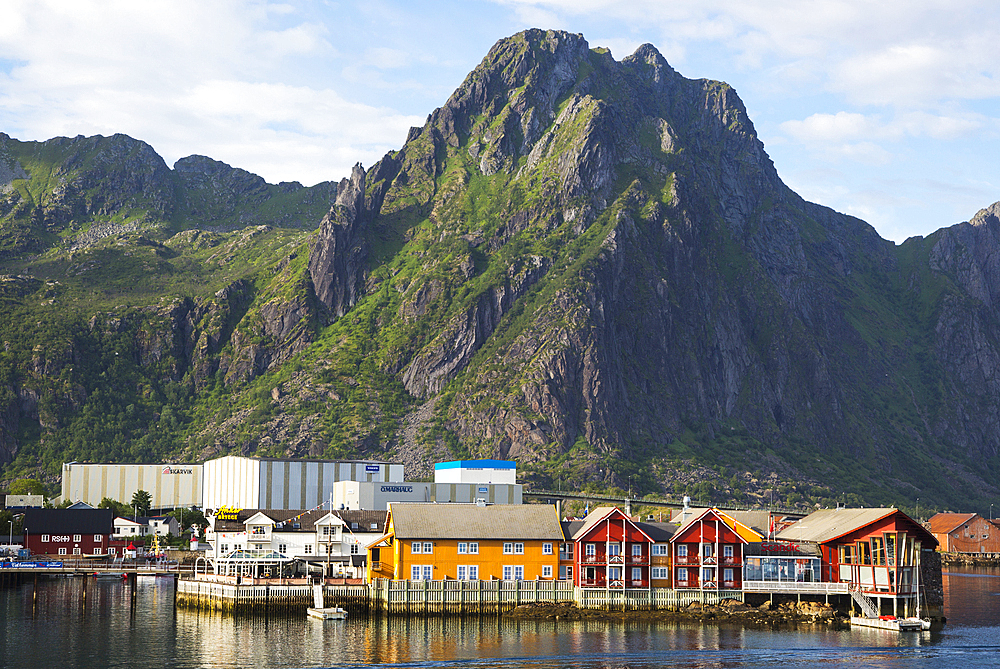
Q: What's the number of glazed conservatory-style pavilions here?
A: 1